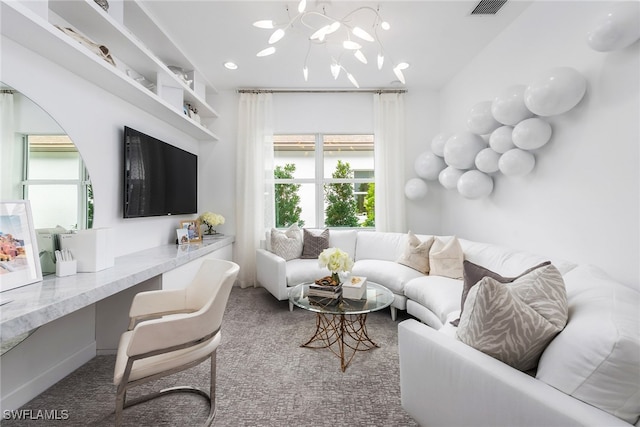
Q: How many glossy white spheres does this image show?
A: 14